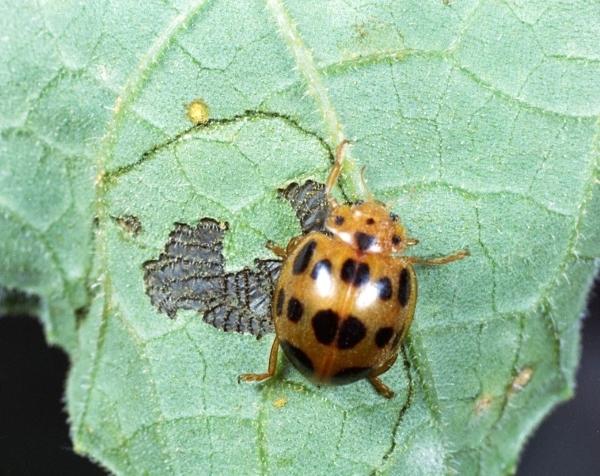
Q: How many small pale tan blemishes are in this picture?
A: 2